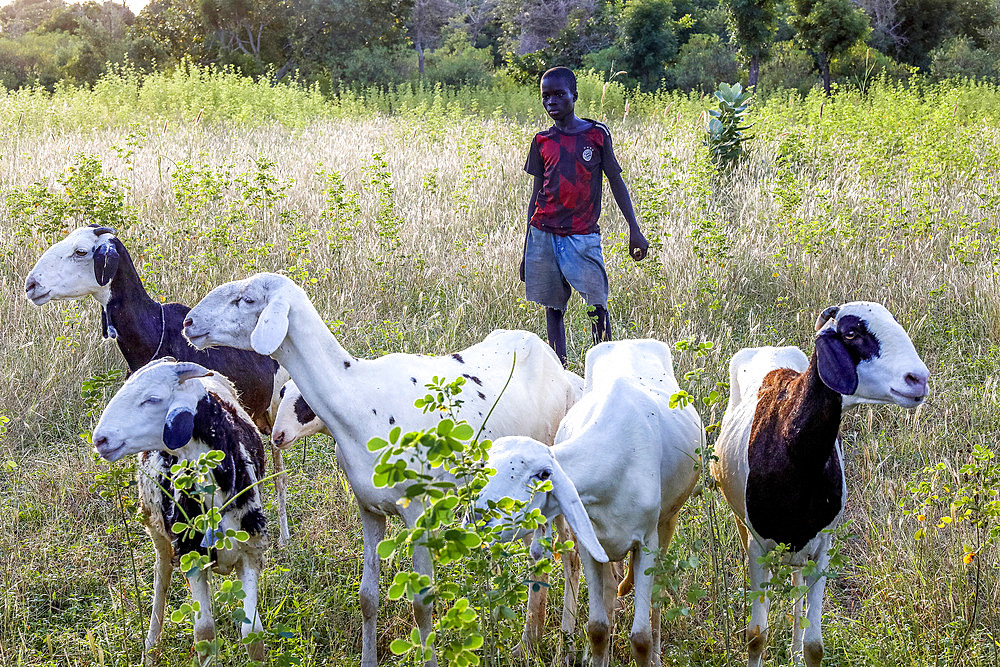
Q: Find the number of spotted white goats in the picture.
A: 1